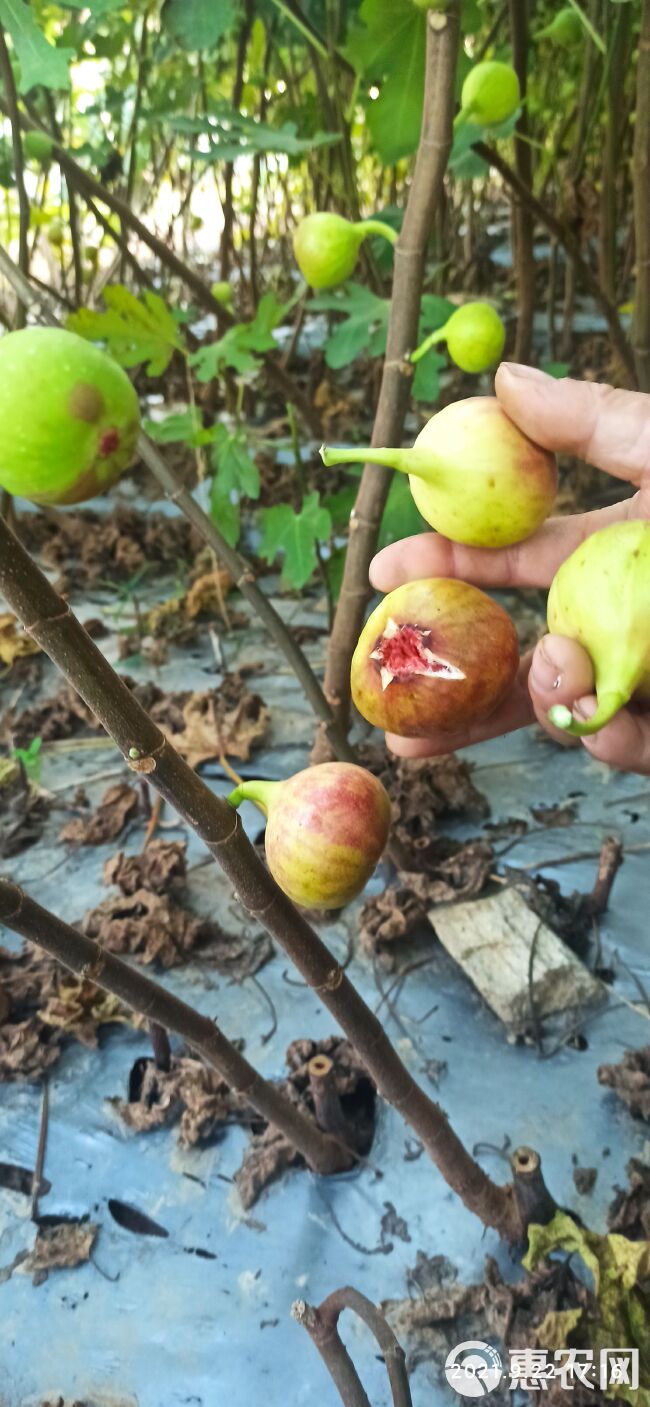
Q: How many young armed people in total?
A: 0